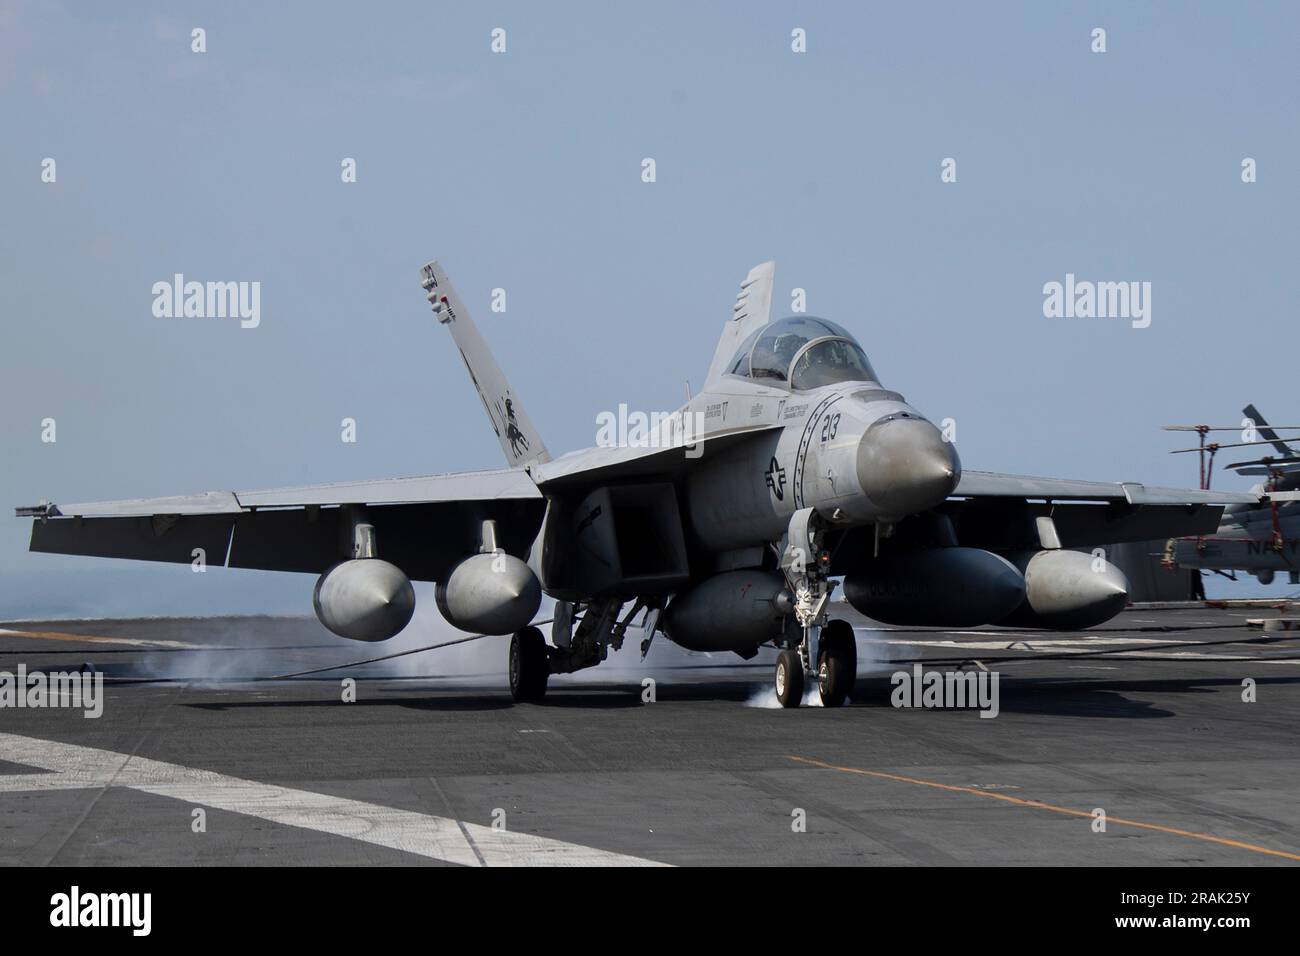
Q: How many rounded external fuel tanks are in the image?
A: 5